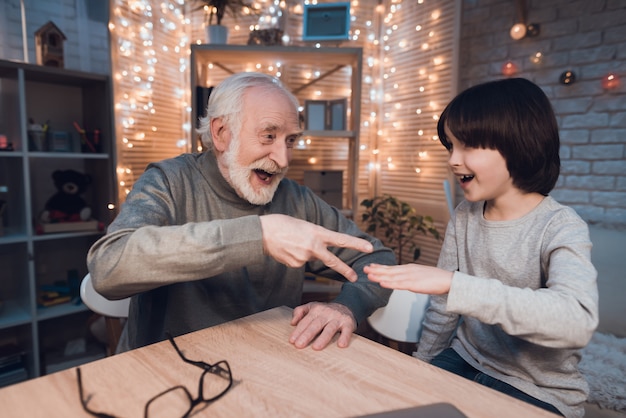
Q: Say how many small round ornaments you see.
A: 6